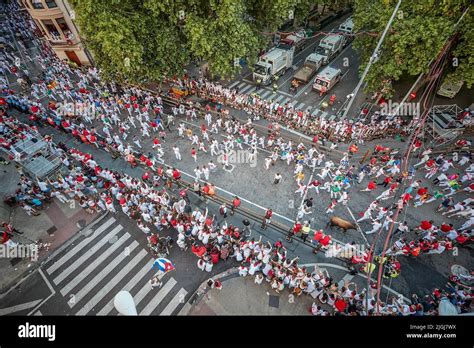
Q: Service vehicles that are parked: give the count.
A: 6